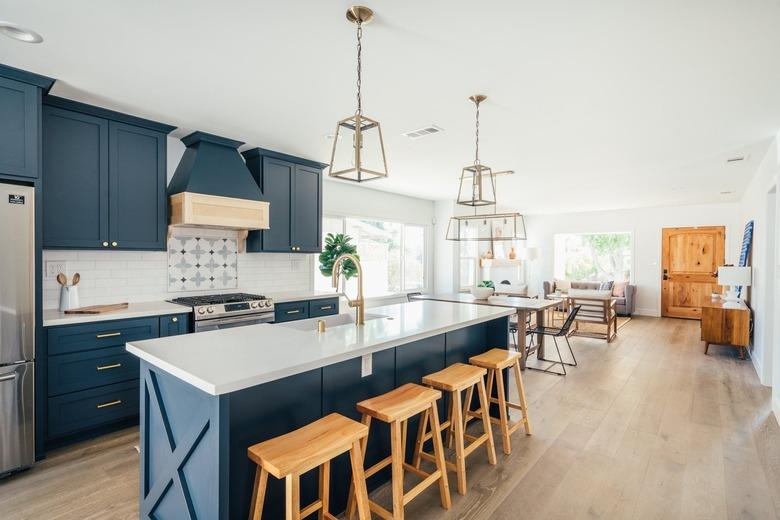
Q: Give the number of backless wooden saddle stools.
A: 4